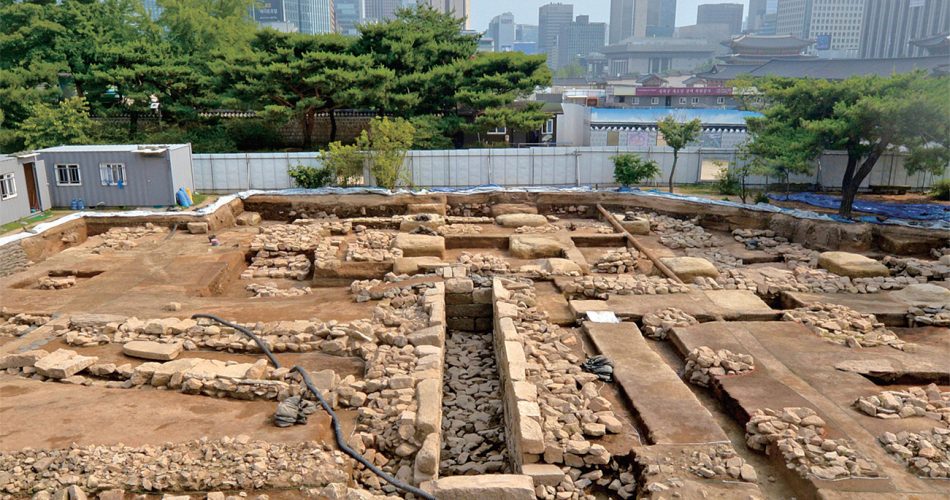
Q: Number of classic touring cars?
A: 0